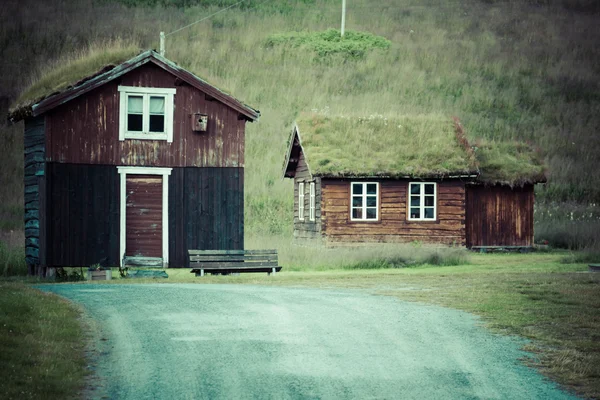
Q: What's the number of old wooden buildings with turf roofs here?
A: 2